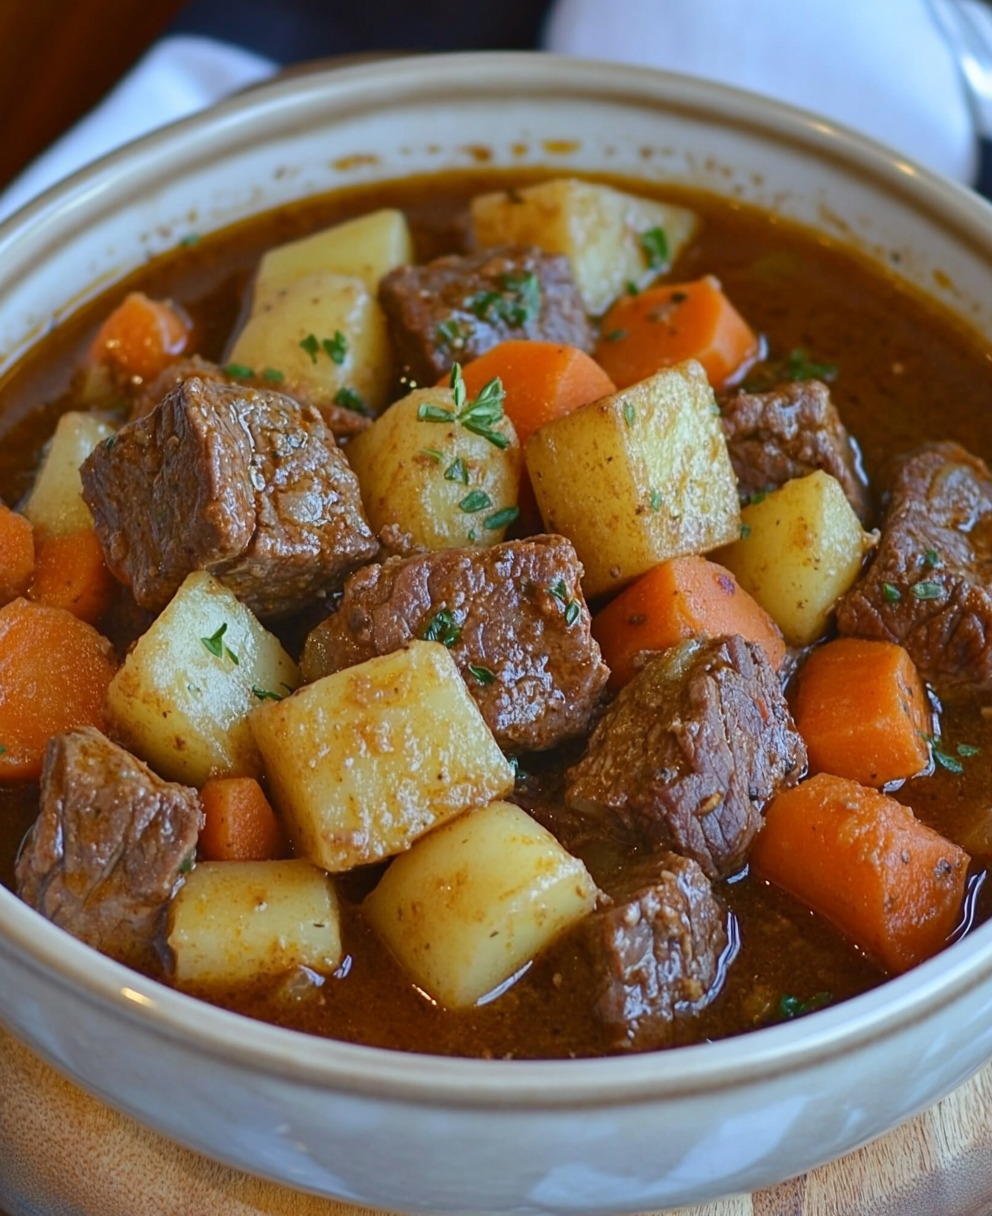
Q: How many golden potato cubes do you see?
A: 11